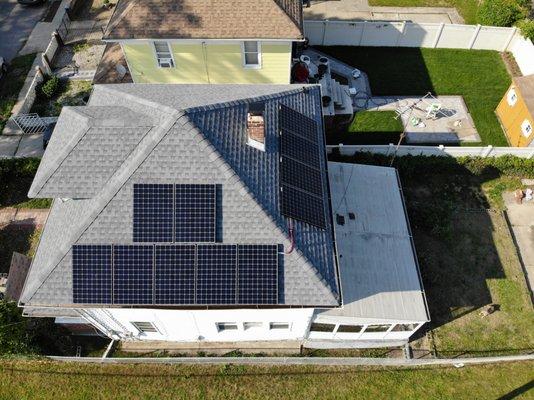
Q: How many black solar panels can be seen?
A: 11